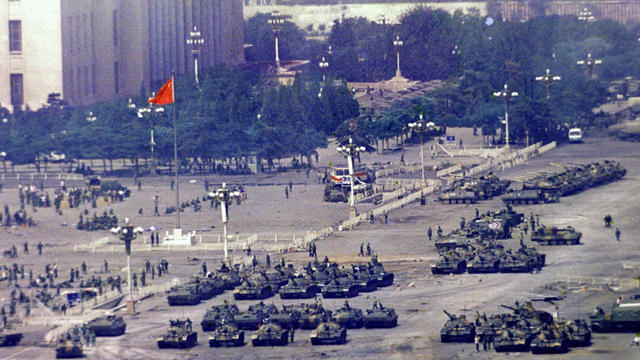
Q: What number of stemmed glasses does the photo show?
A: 0